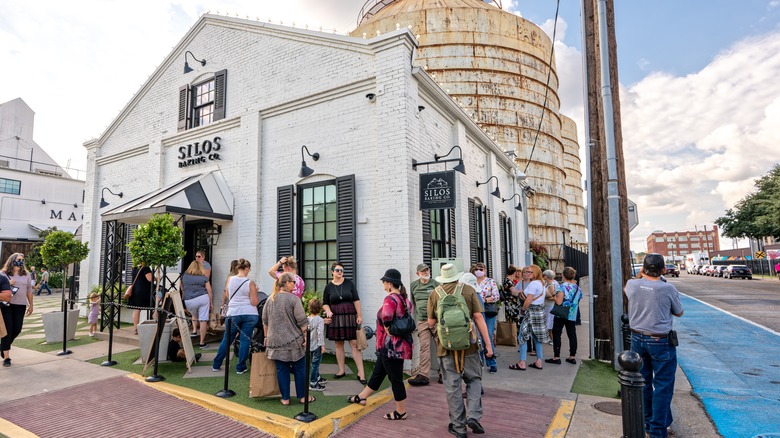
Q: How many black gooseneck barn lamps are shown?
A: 6